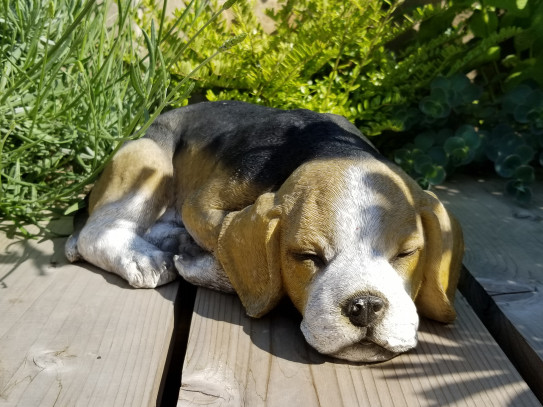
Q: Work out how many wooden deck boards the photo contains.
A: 3